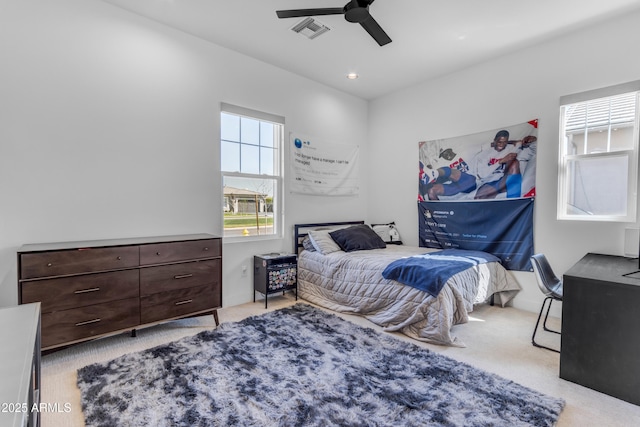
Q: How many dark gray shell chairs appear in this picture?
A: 1